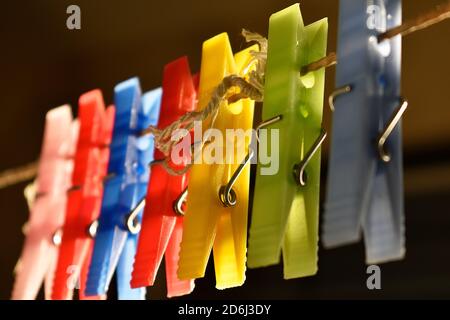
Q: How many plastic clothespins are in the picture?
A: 7